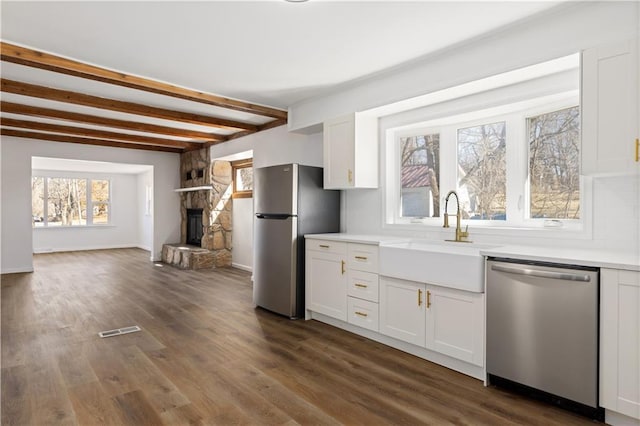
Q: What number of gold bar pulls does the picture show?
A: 9